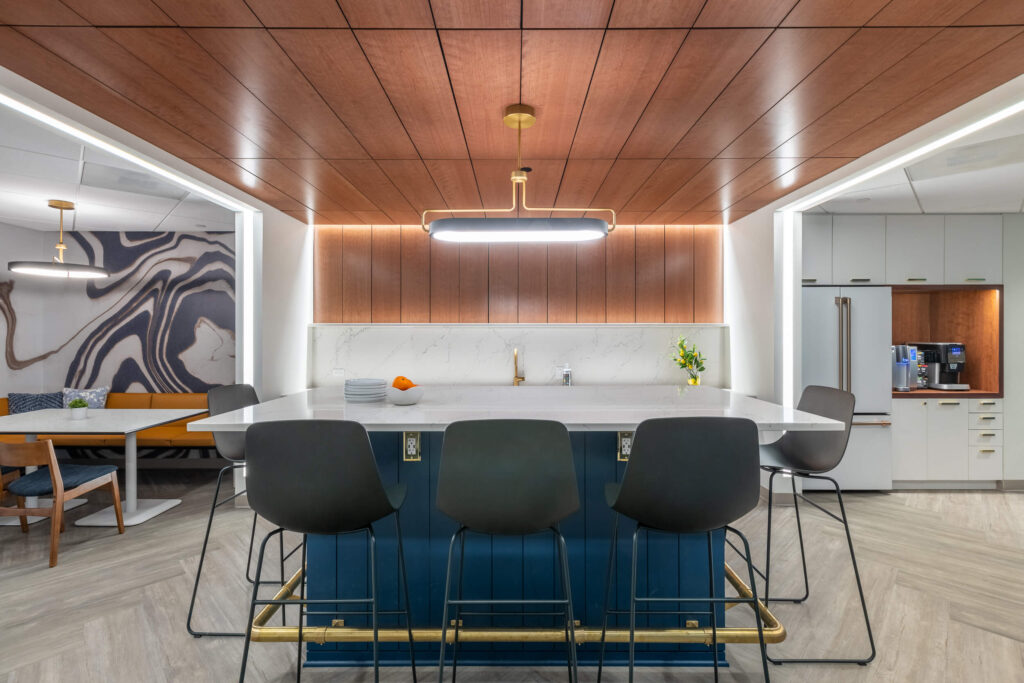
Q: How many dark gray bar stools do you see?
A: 5